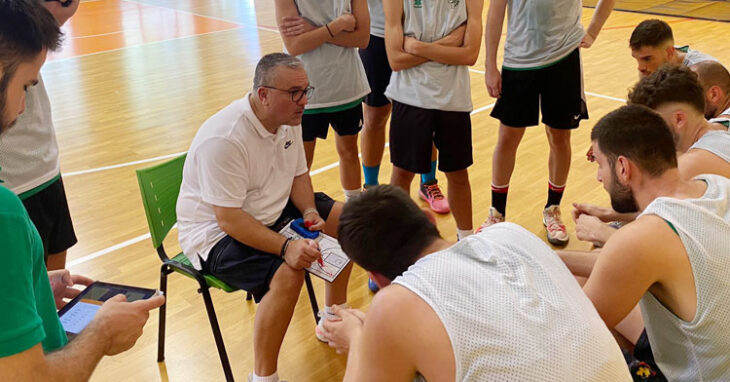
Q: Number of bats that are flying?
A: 0